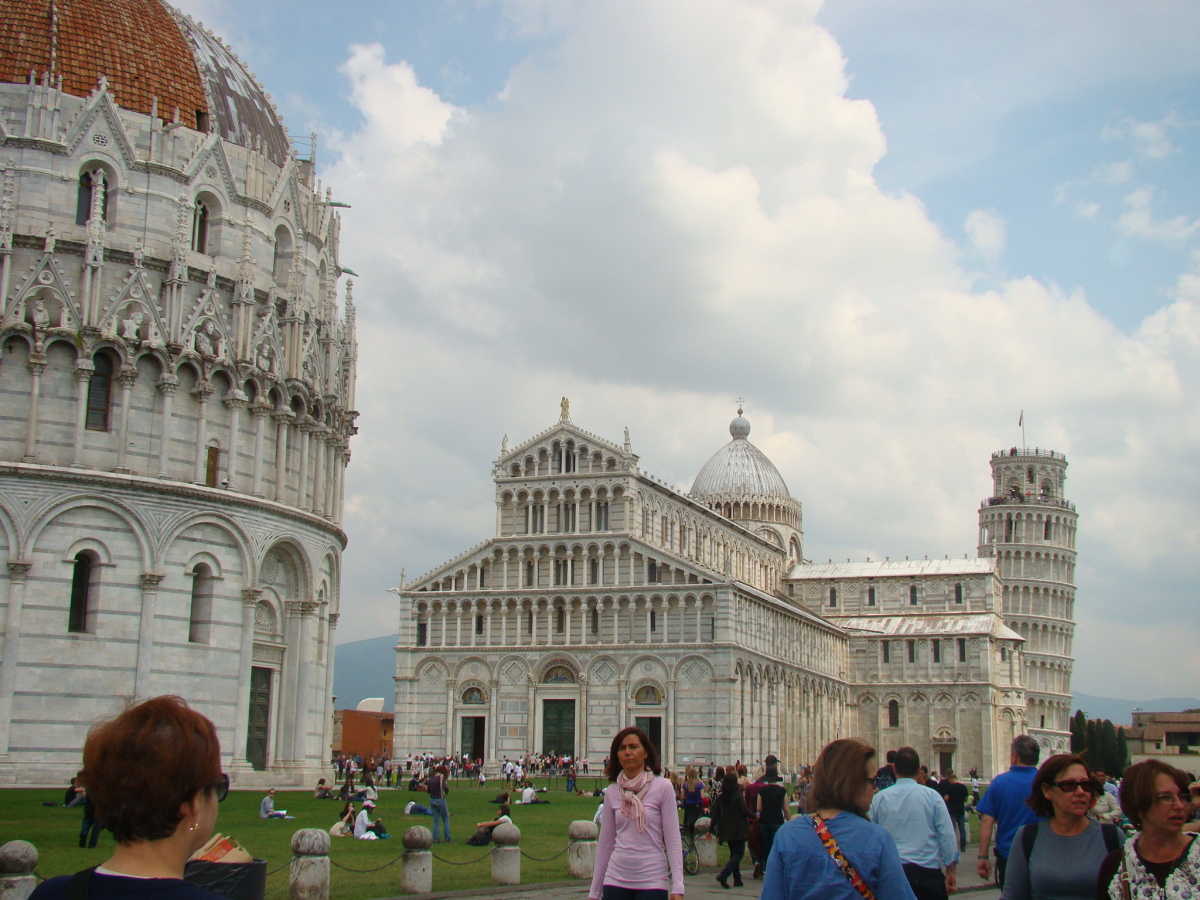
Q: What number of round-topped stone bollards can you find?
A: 6